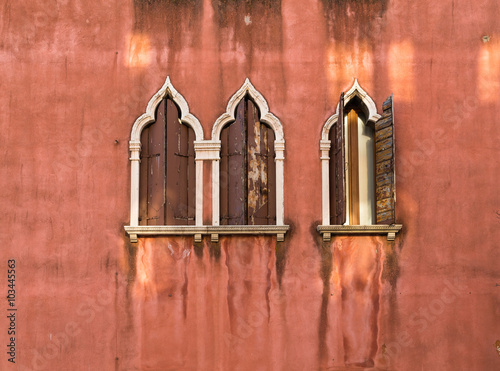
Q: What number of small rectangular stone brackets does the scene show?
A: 6